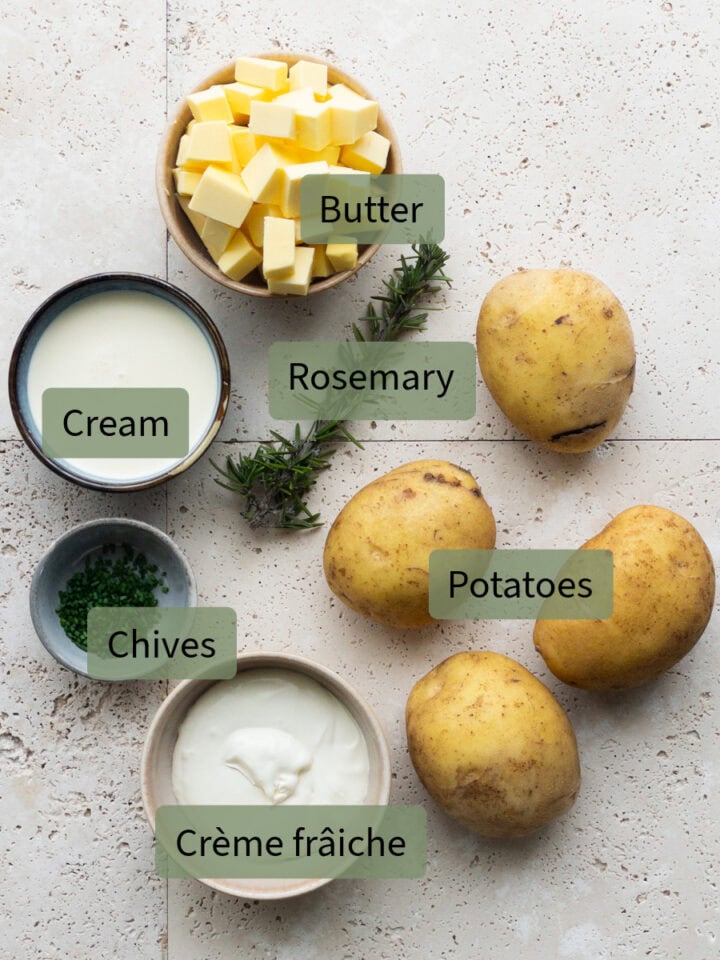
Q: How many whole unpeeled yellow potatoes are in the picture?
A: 4